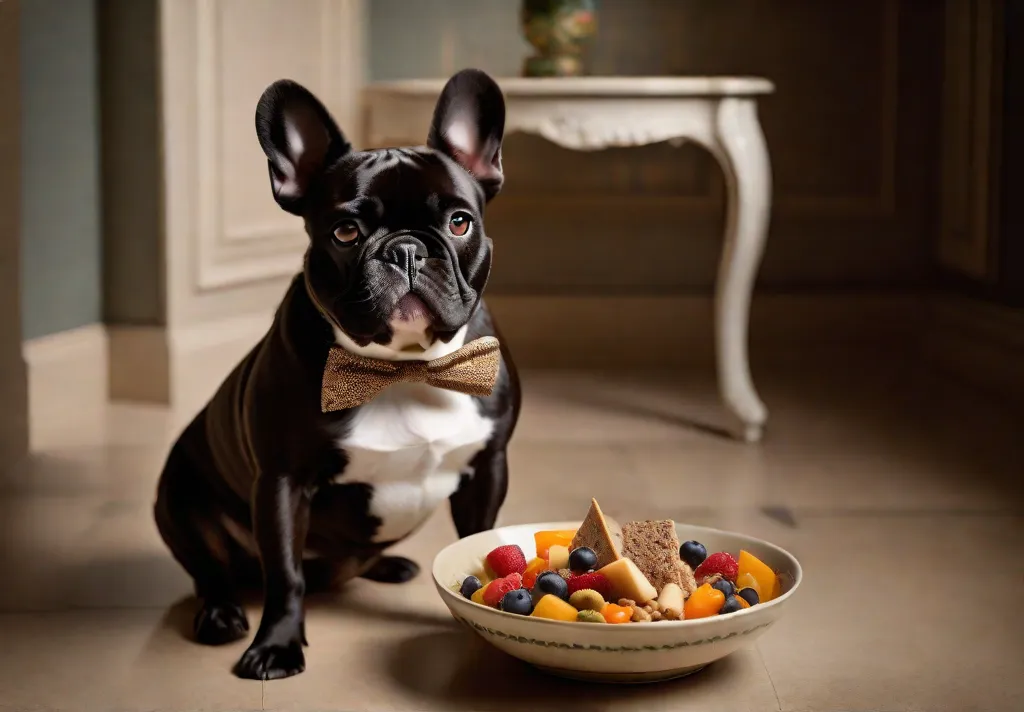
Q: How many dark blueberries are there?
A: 8